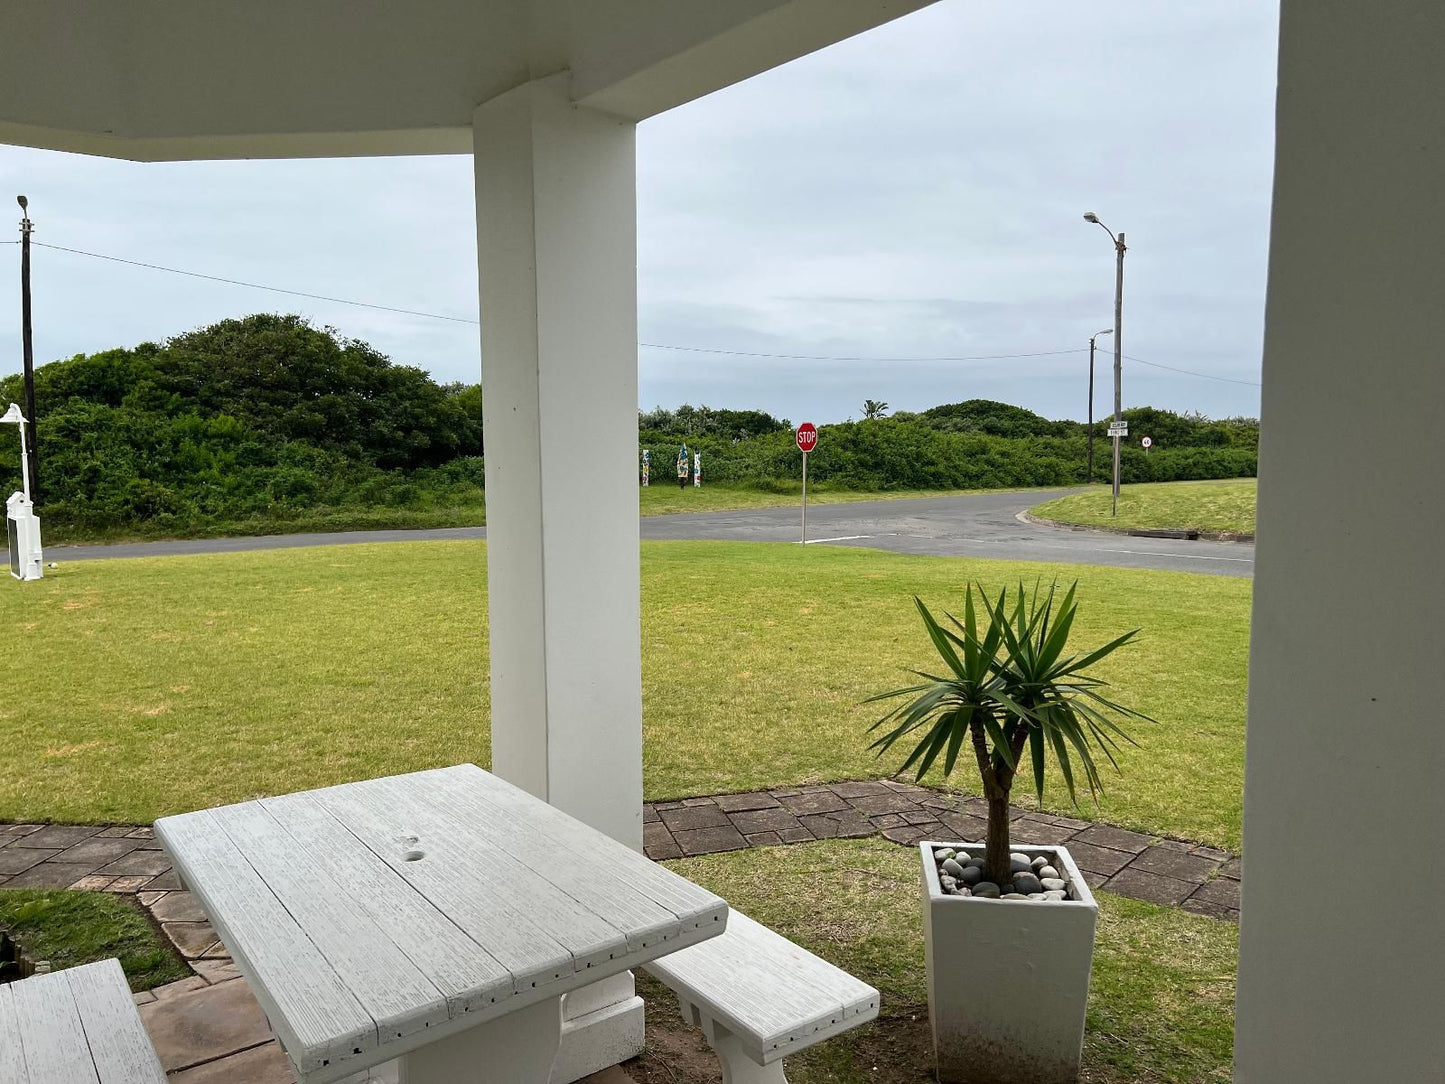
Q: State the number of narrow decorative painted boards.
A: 3